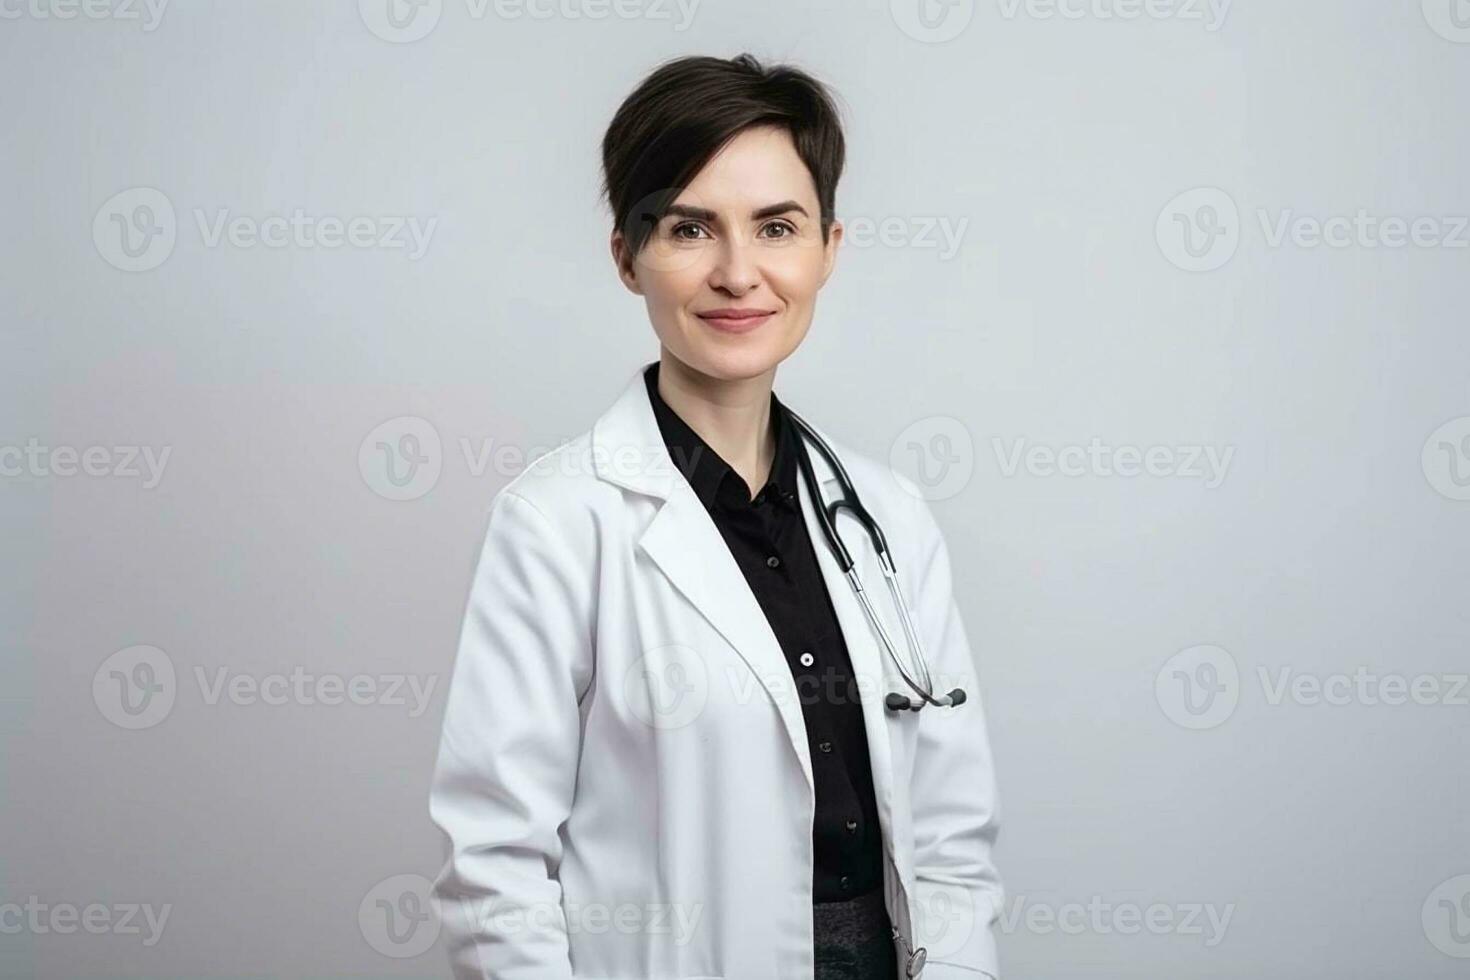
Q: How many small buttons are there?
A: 5